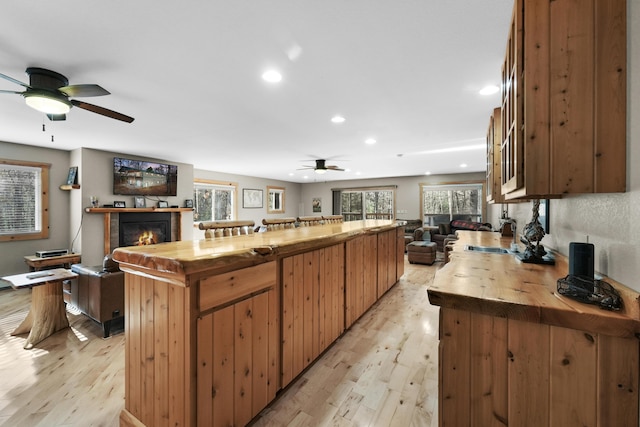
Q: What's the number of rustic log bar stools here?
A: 4